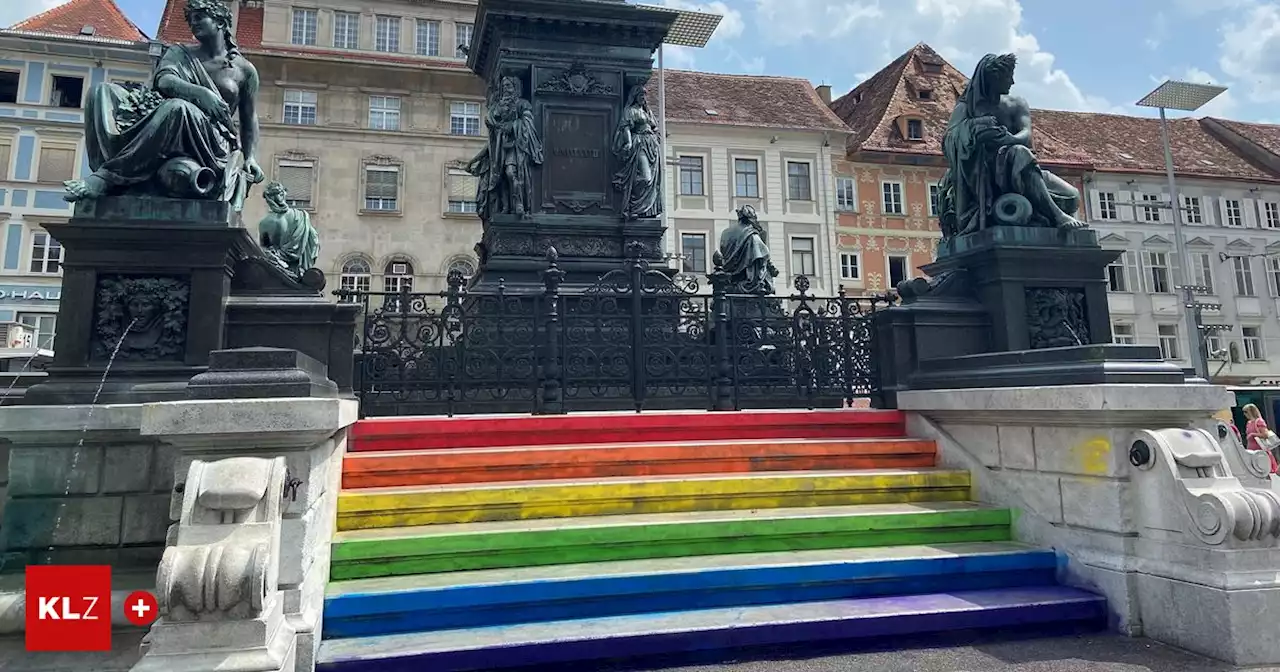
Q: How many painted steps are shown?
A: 6